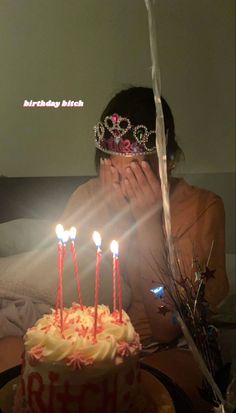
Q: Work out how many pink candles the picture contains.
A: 6